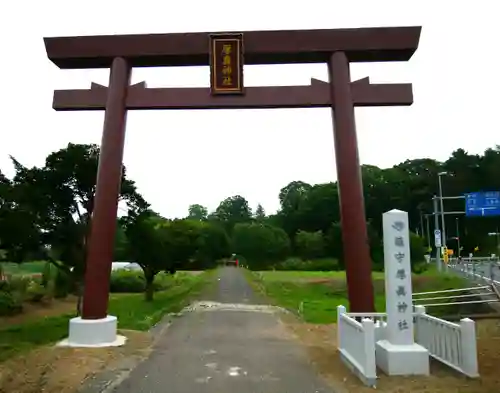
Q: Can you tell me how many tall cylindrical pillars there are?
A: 2